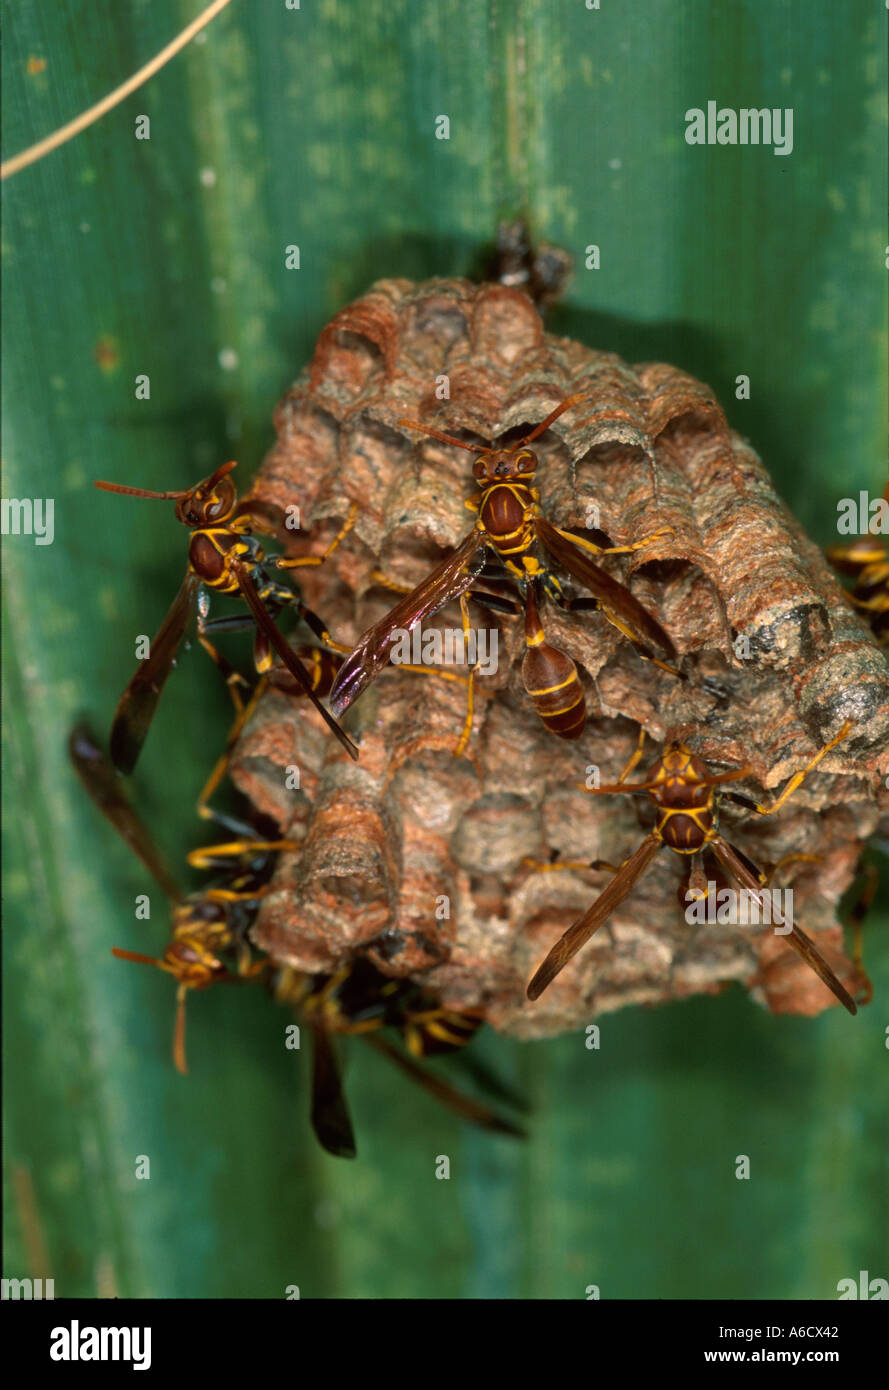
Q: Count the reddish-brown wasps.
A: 6